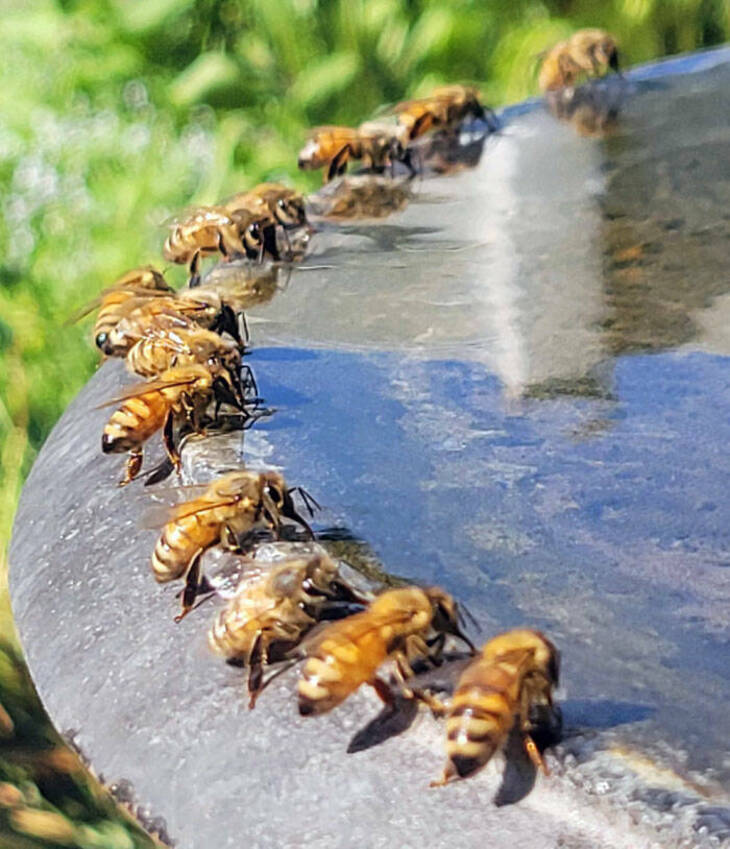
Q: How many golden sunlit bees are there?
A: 13